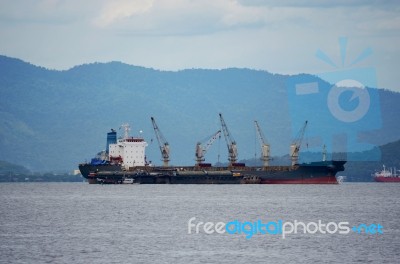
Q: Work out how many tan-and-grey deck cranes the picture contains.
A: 5